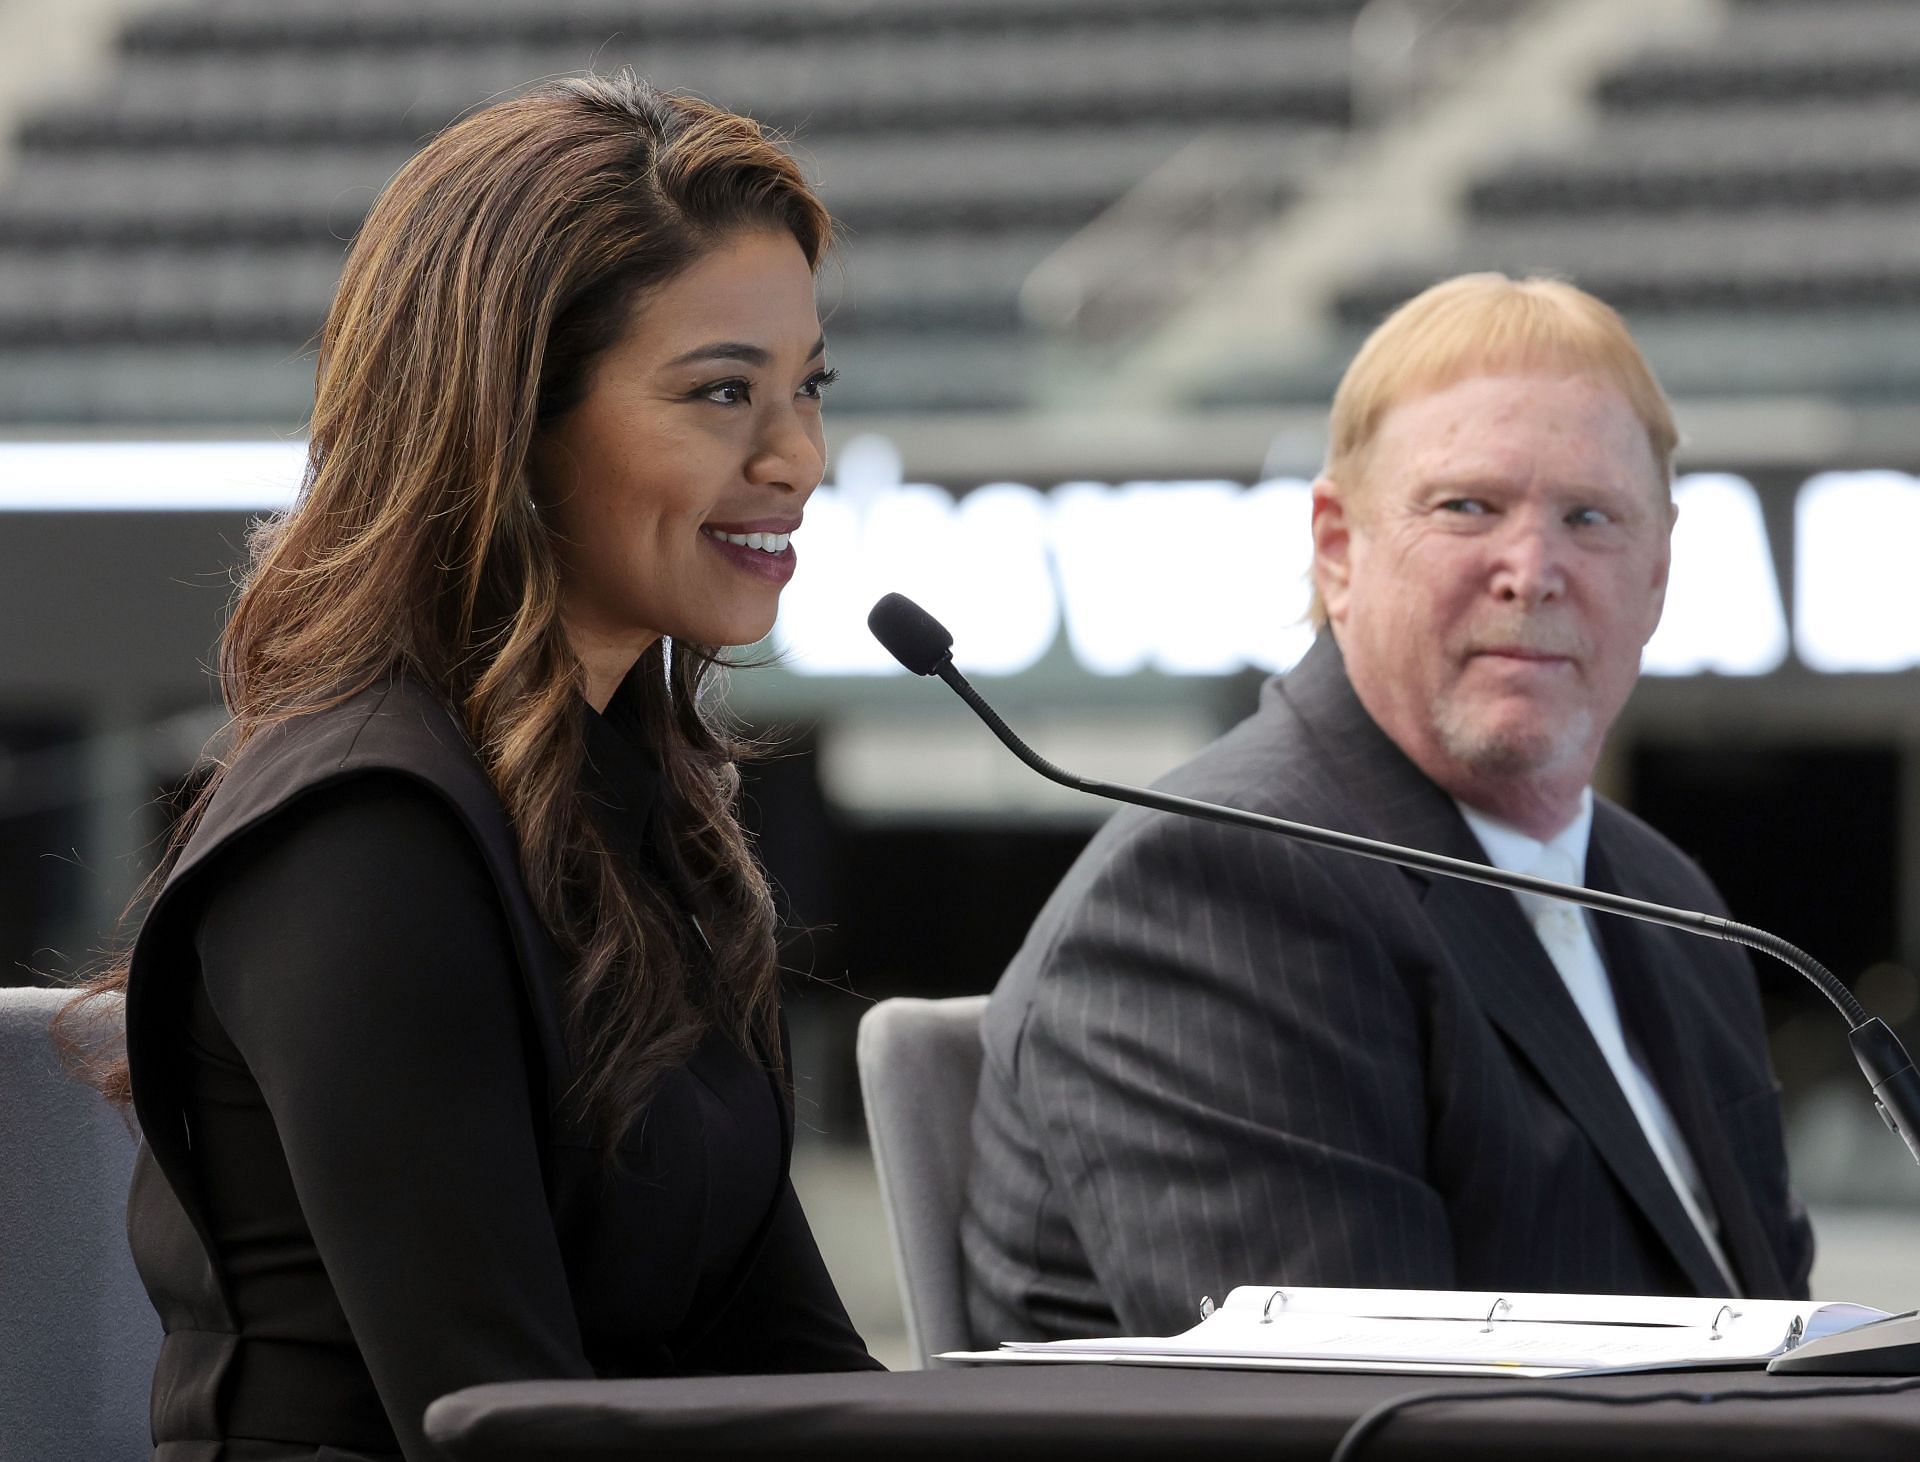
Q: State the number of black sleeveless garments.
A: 1